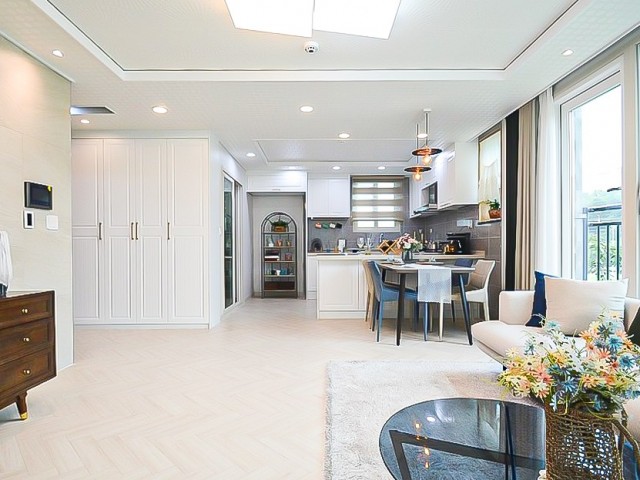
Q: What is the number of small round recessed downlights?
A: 11